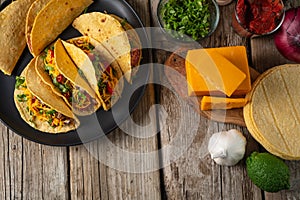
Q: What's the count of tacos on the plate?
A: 6